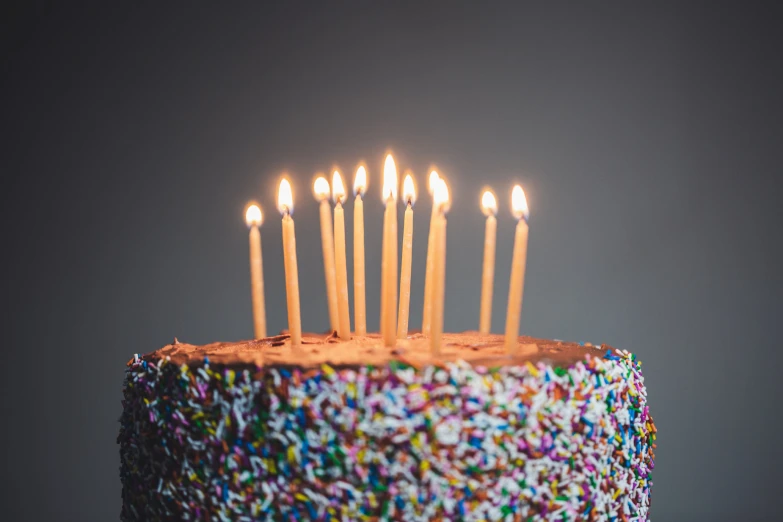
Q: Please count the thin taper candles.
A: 11